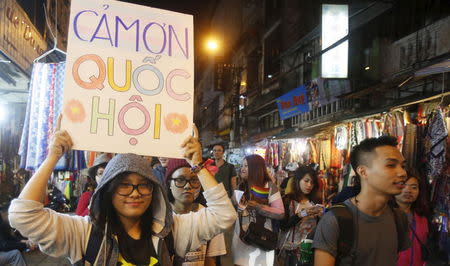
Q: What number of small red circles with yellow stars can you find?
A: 2